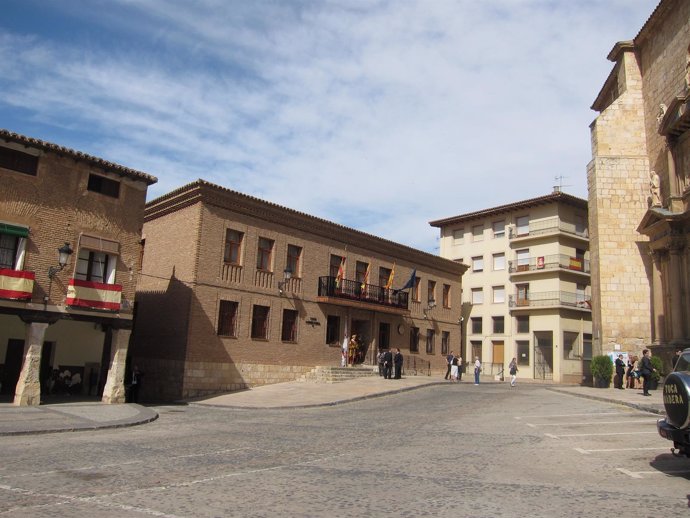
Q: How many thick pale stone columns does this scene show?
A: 2